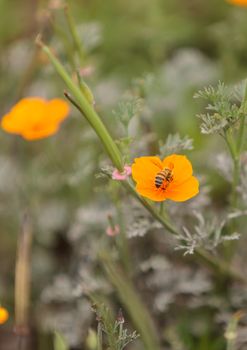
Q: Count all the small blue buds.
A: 0